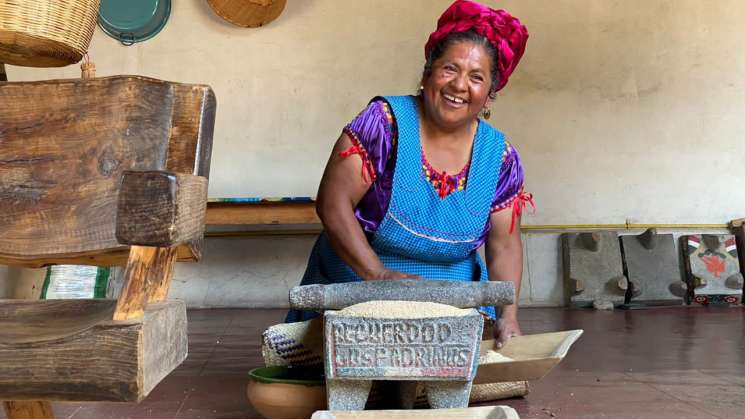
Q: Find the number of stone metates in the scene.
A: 4